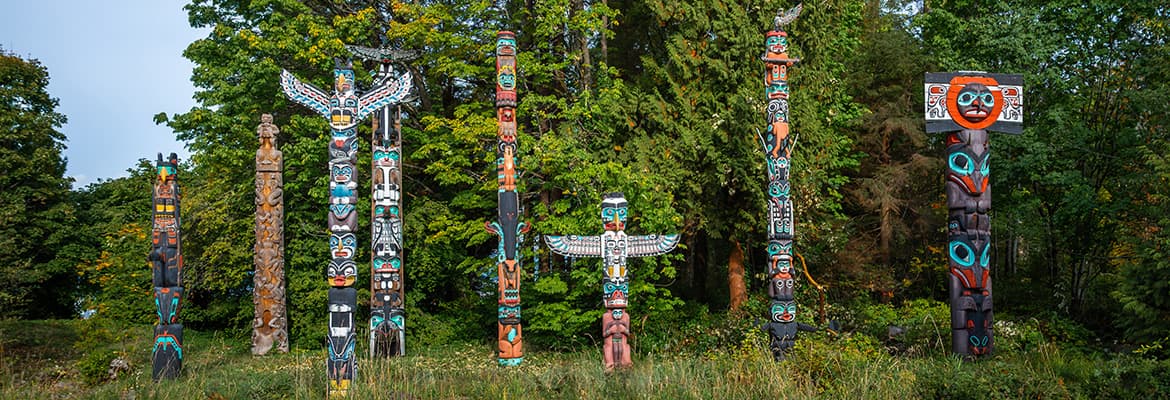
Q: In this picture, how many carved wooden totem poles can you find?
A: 8